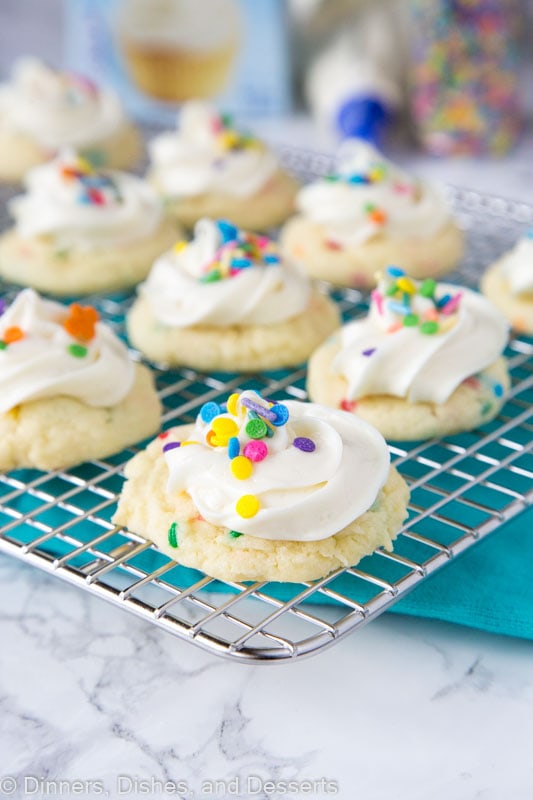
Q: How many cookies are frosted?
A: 9